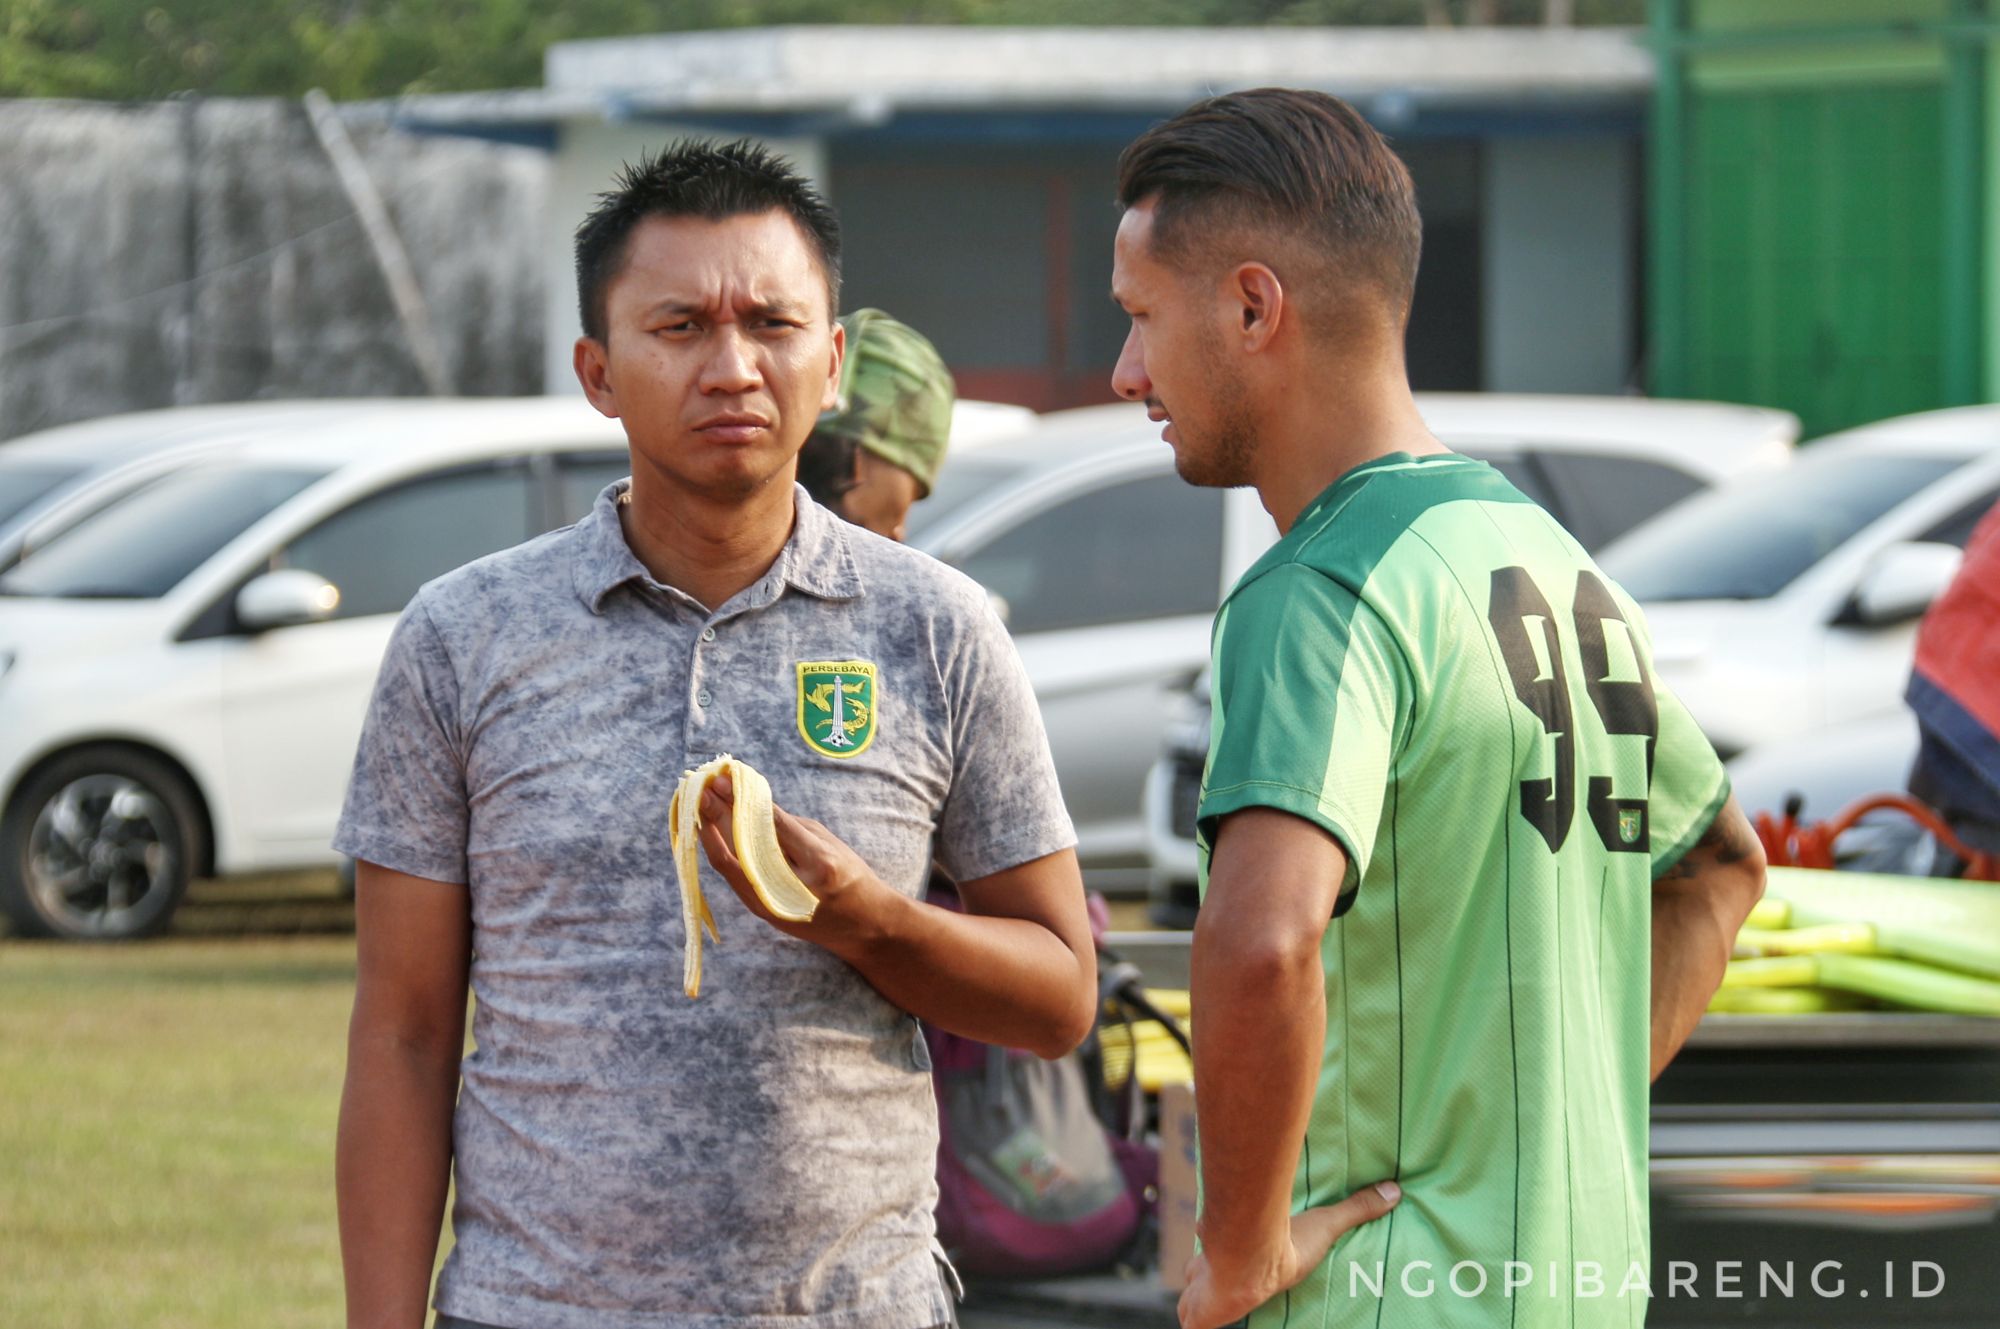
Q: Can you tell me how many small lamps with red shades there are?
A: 0